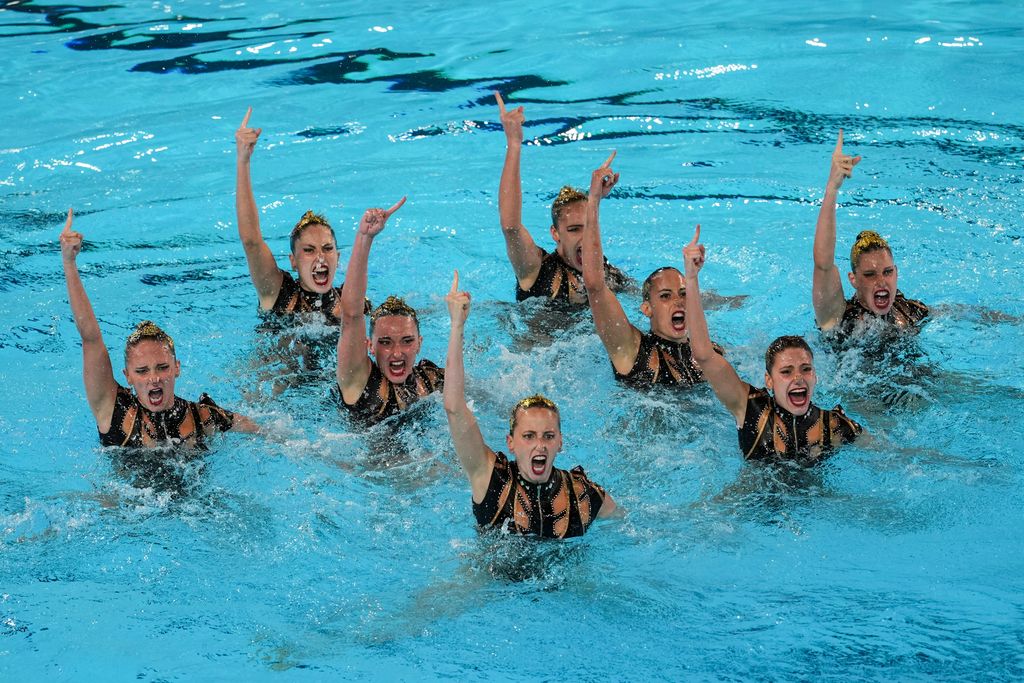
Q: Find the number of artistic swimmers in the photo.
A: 8